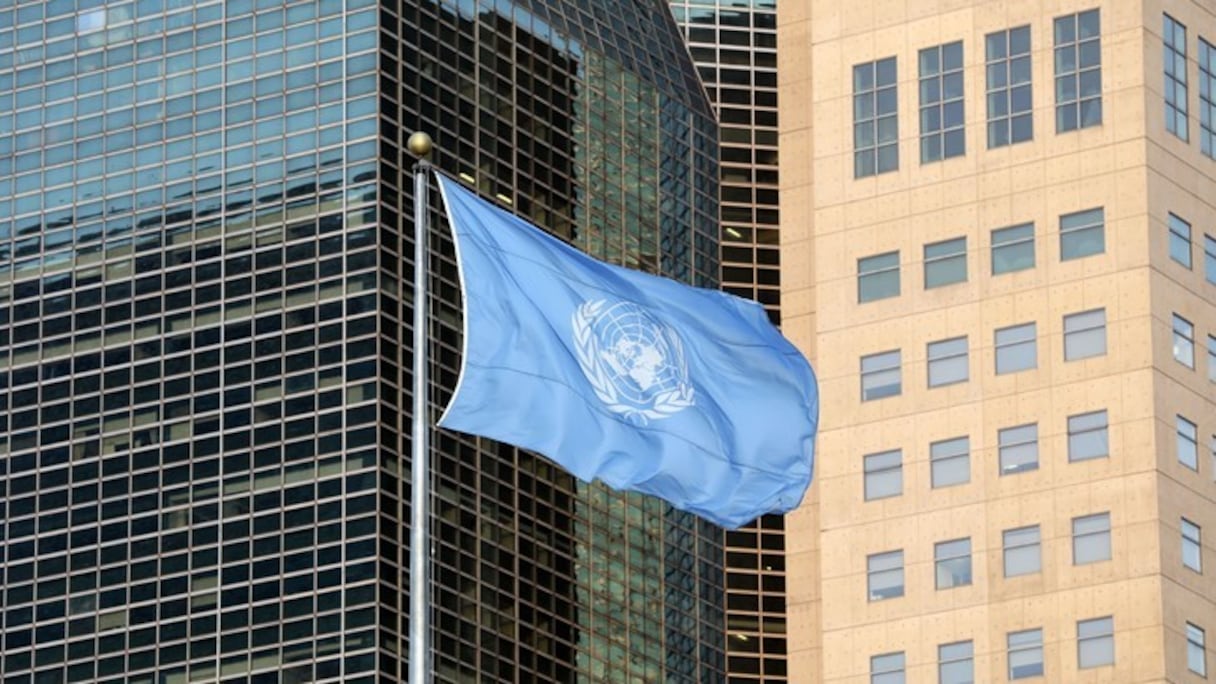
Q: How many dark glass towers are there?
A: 2